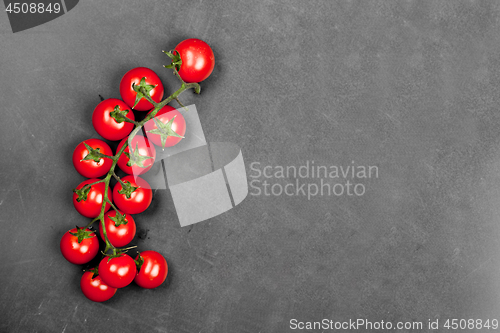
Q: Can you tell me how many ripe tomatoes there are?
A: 13